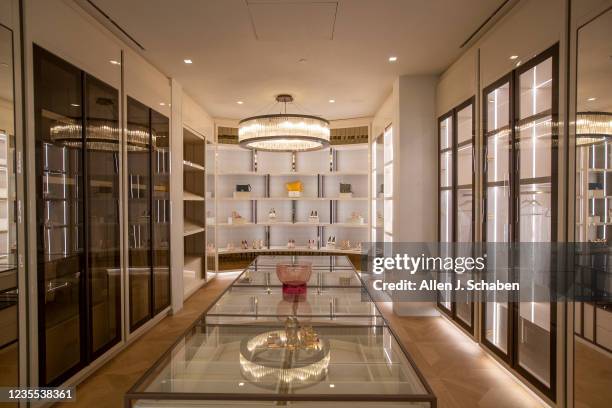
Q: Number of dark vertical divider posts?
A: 10